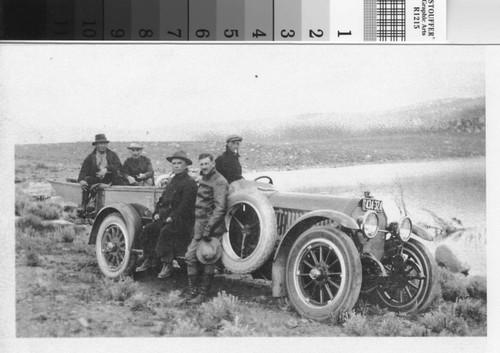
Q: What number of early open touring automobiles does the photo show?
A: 1